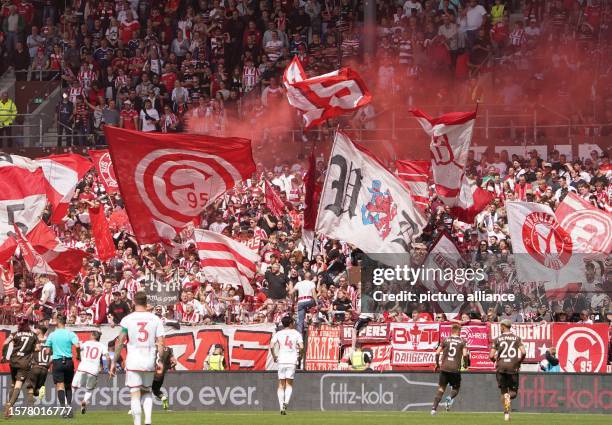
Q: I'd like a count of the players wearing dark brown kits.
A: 5